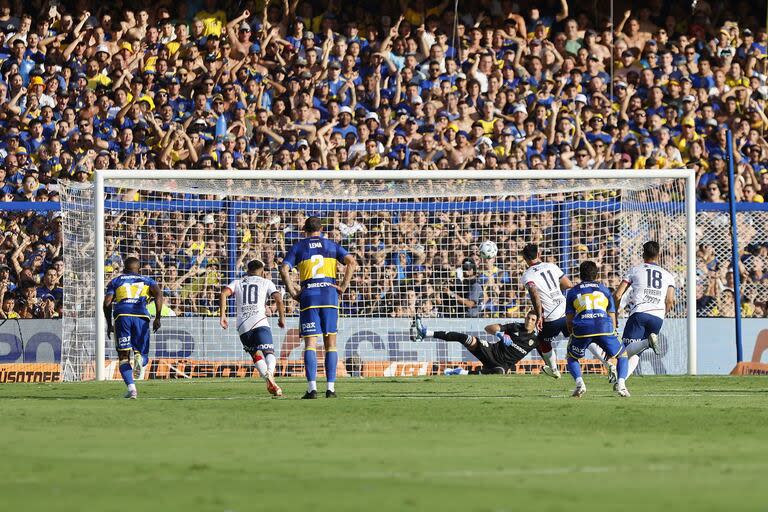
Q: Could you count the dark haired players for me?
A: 7